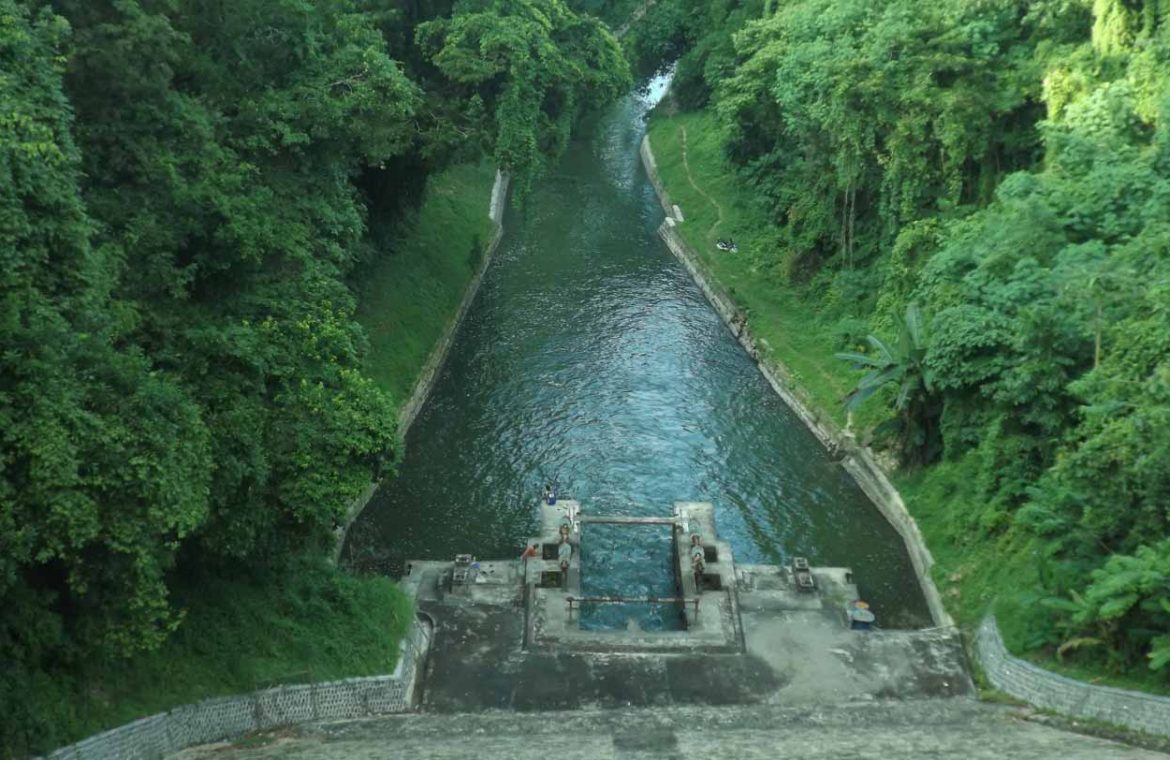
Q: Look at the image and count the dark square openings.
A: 4